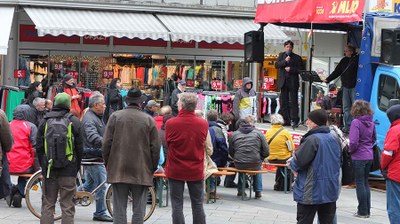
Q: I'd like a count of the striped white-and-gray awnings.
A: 2